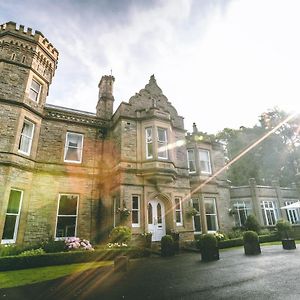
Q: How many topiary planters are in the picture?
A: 4